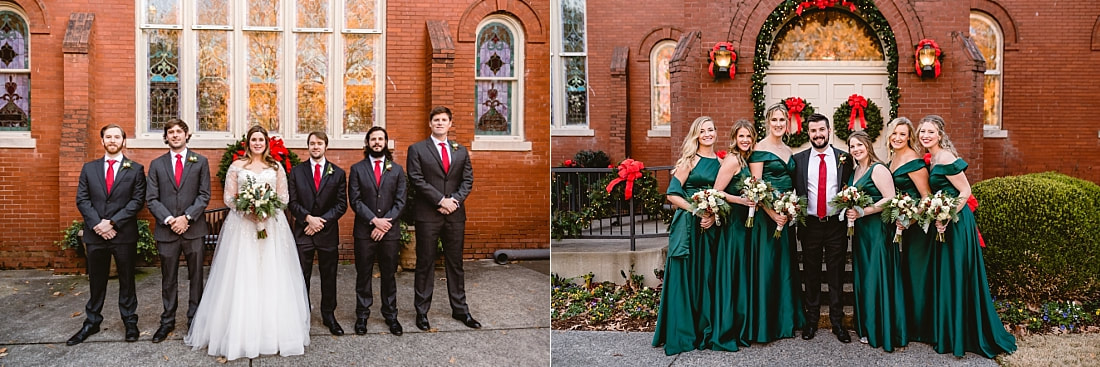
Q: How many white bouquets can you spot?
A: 7